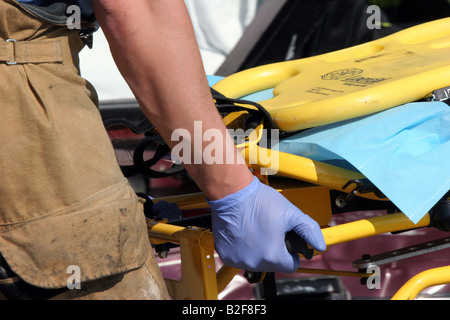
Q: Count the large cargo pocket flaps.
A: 1